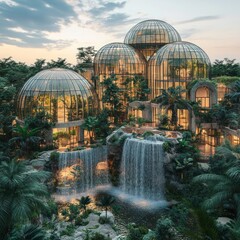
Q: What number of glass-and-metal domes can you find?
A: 4